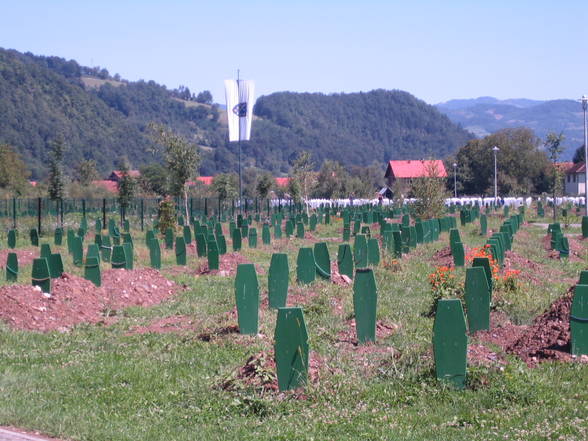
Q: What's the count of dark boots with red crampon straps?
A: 0